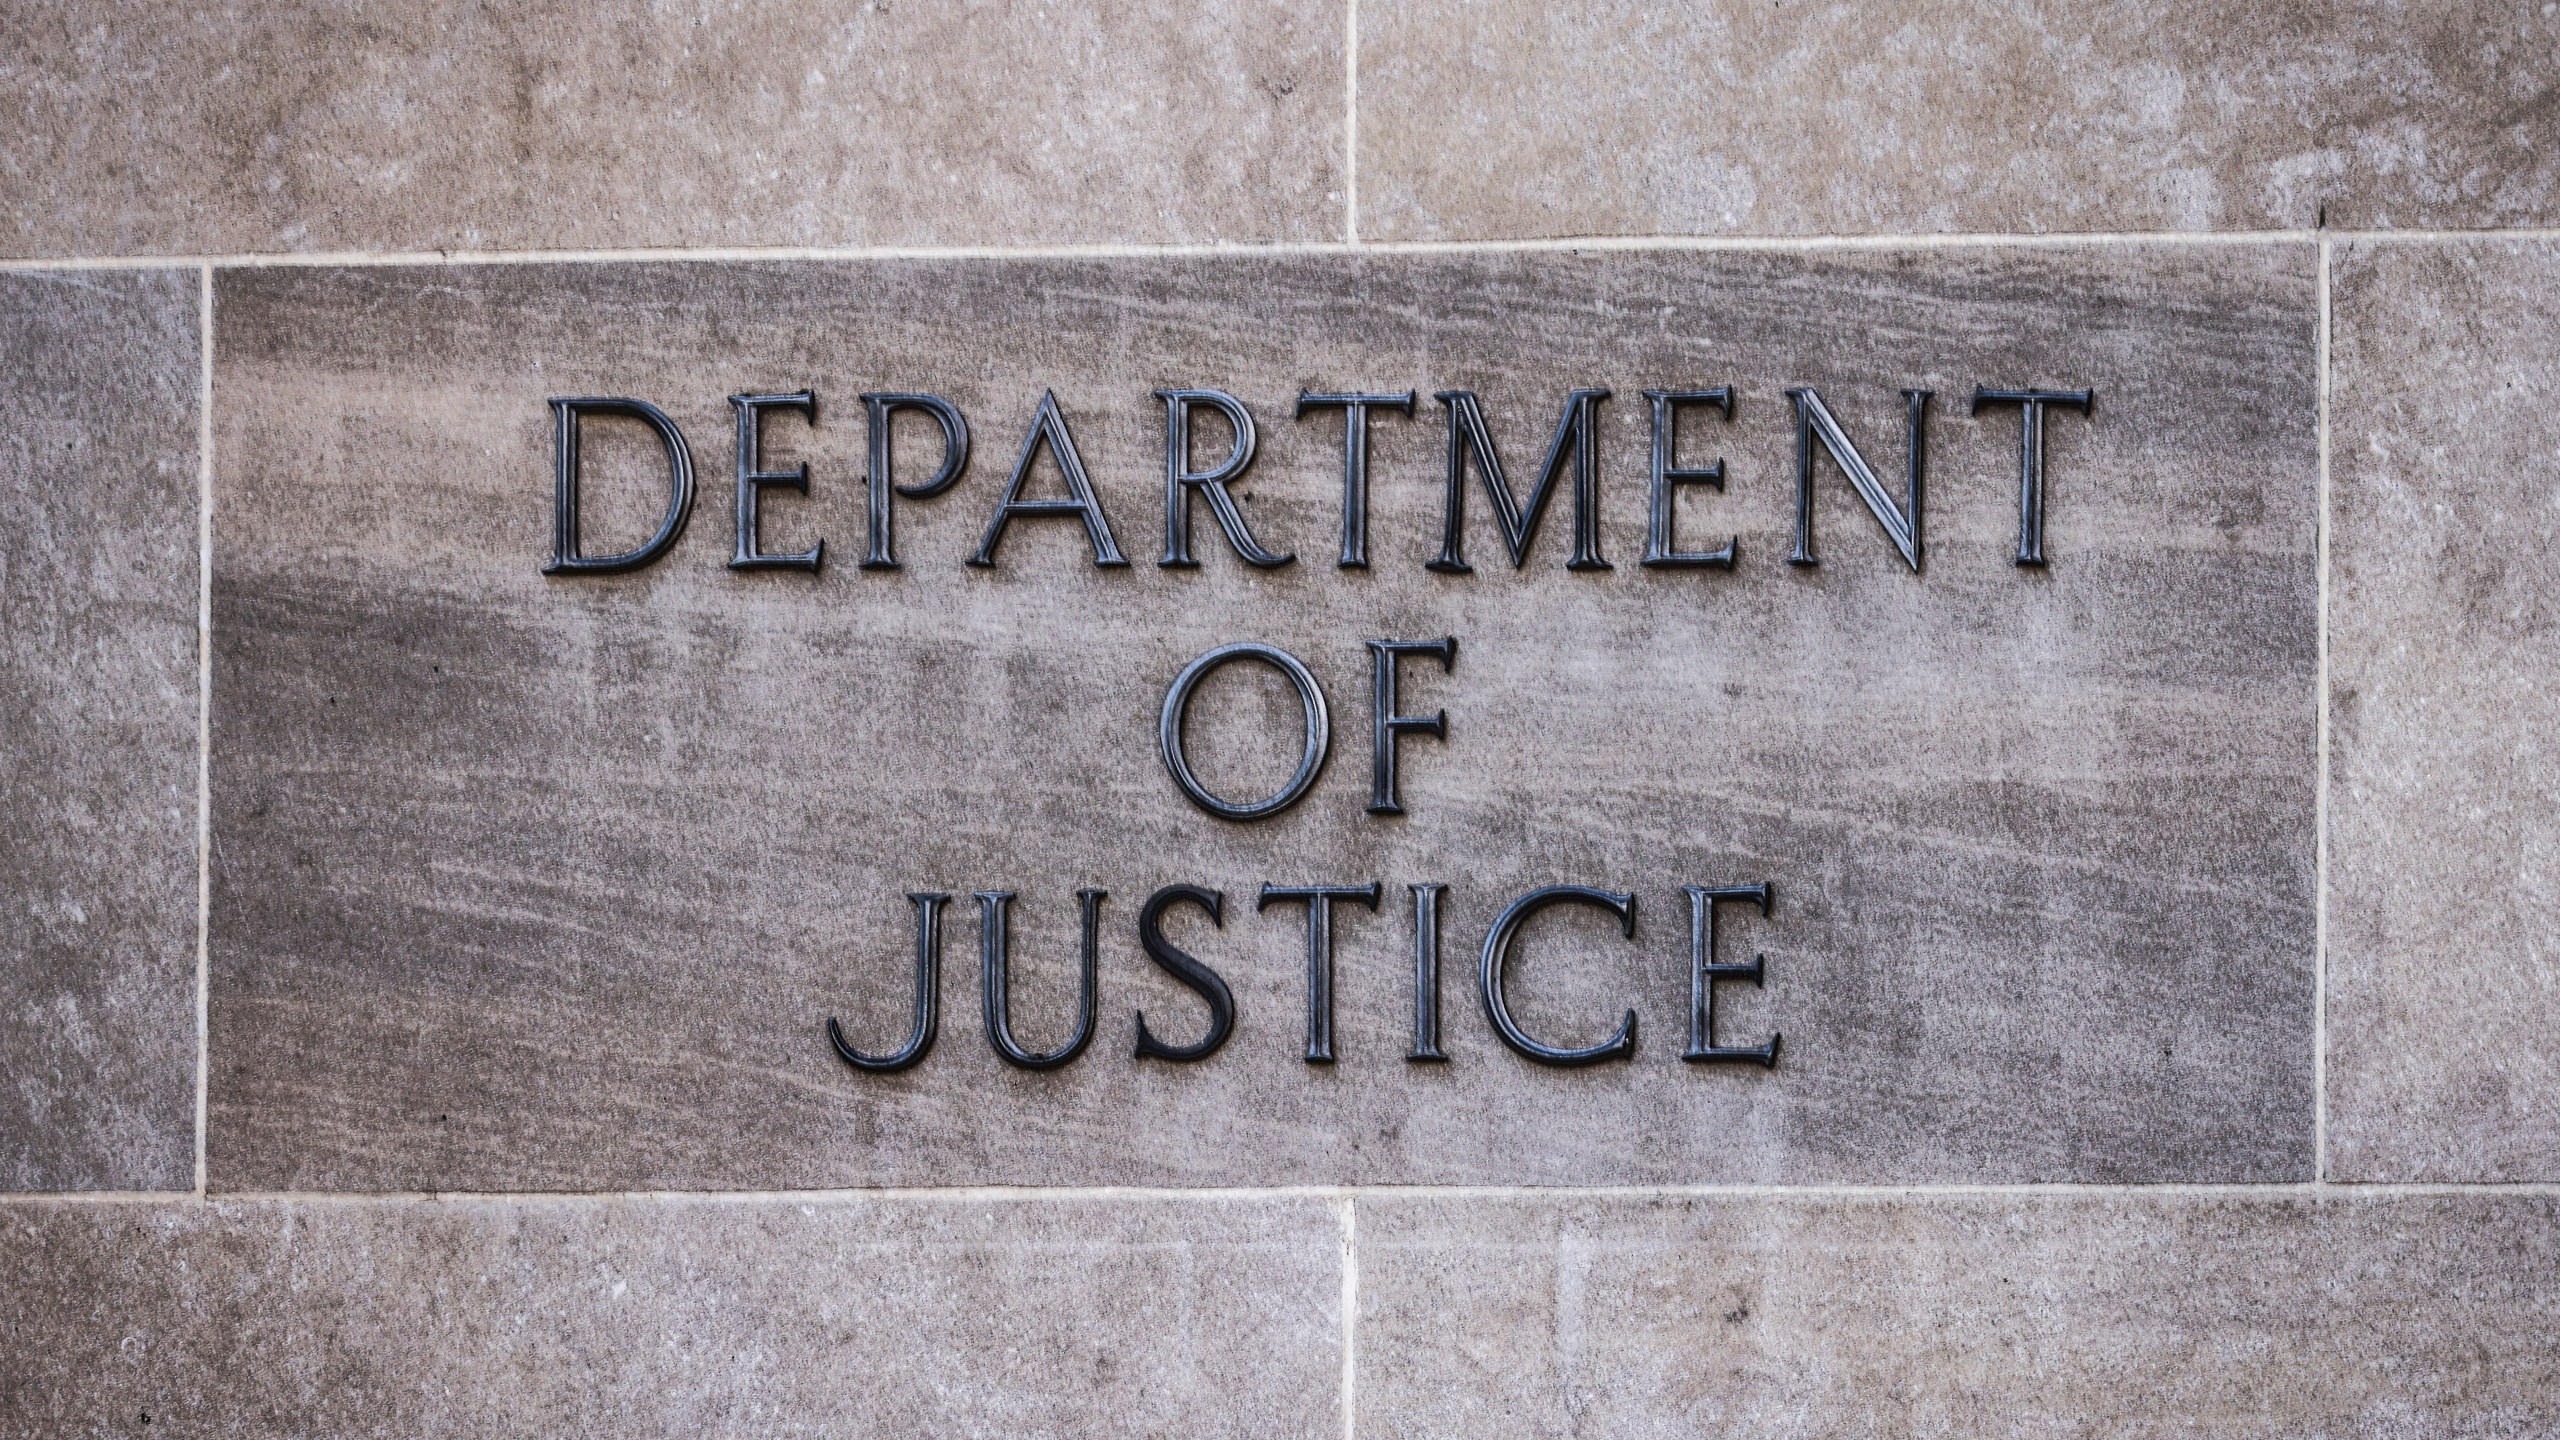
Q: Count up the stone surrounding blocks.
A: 6